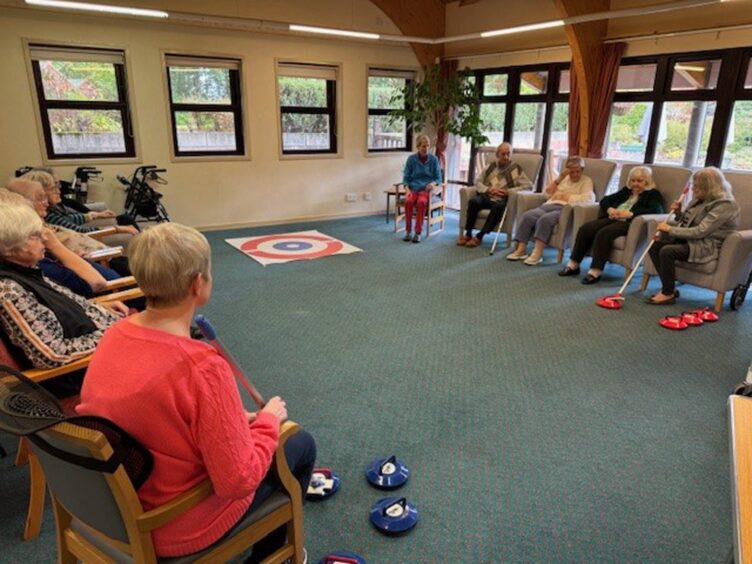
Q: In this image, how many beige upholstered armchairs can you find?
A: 4